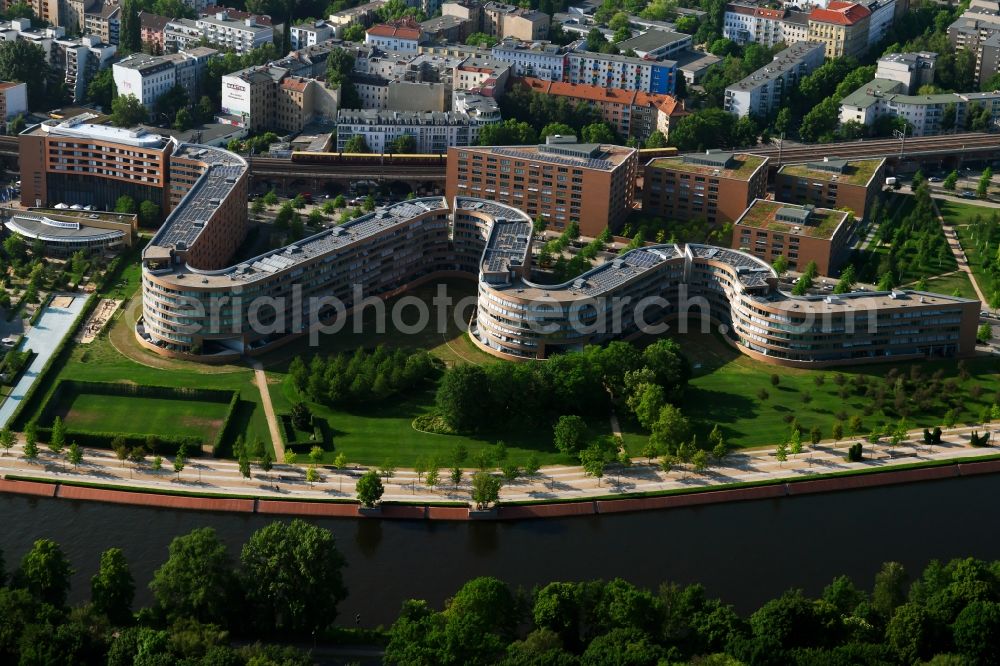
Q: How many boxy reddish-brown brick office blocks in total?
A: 4